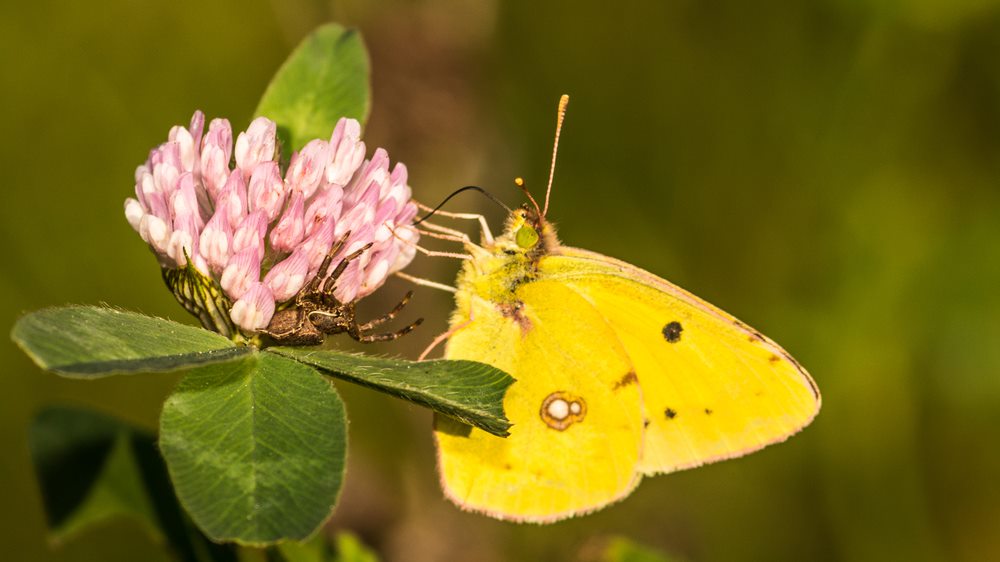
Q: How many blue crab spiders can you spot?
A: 0